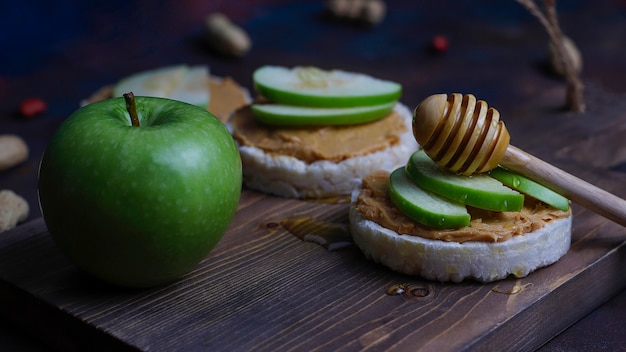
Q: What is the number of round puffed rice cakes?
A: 3